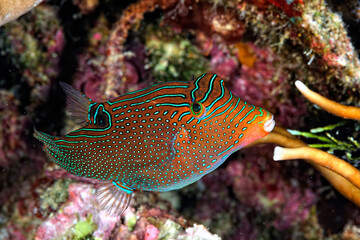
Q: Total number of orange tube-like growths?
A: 3